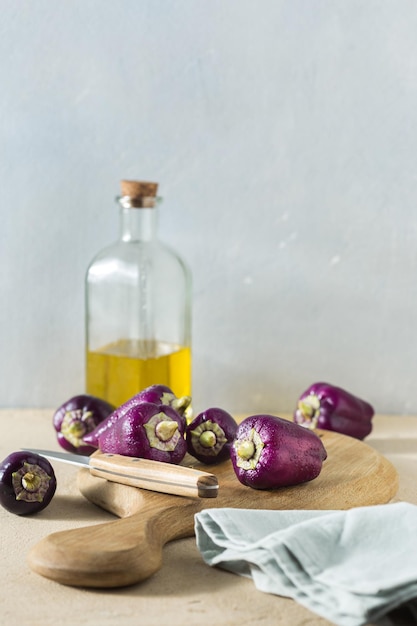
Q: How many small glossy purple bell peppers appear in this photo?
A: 7